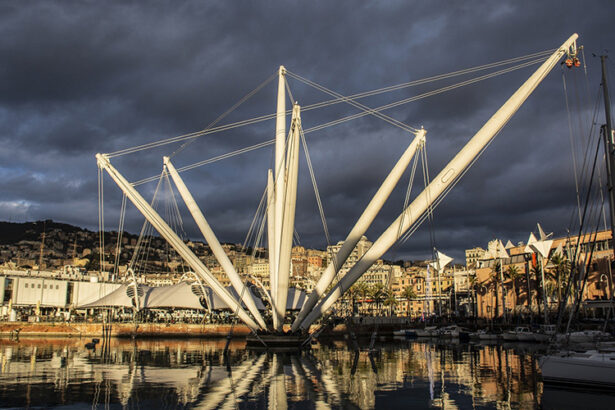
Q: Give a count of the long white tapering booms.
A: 7